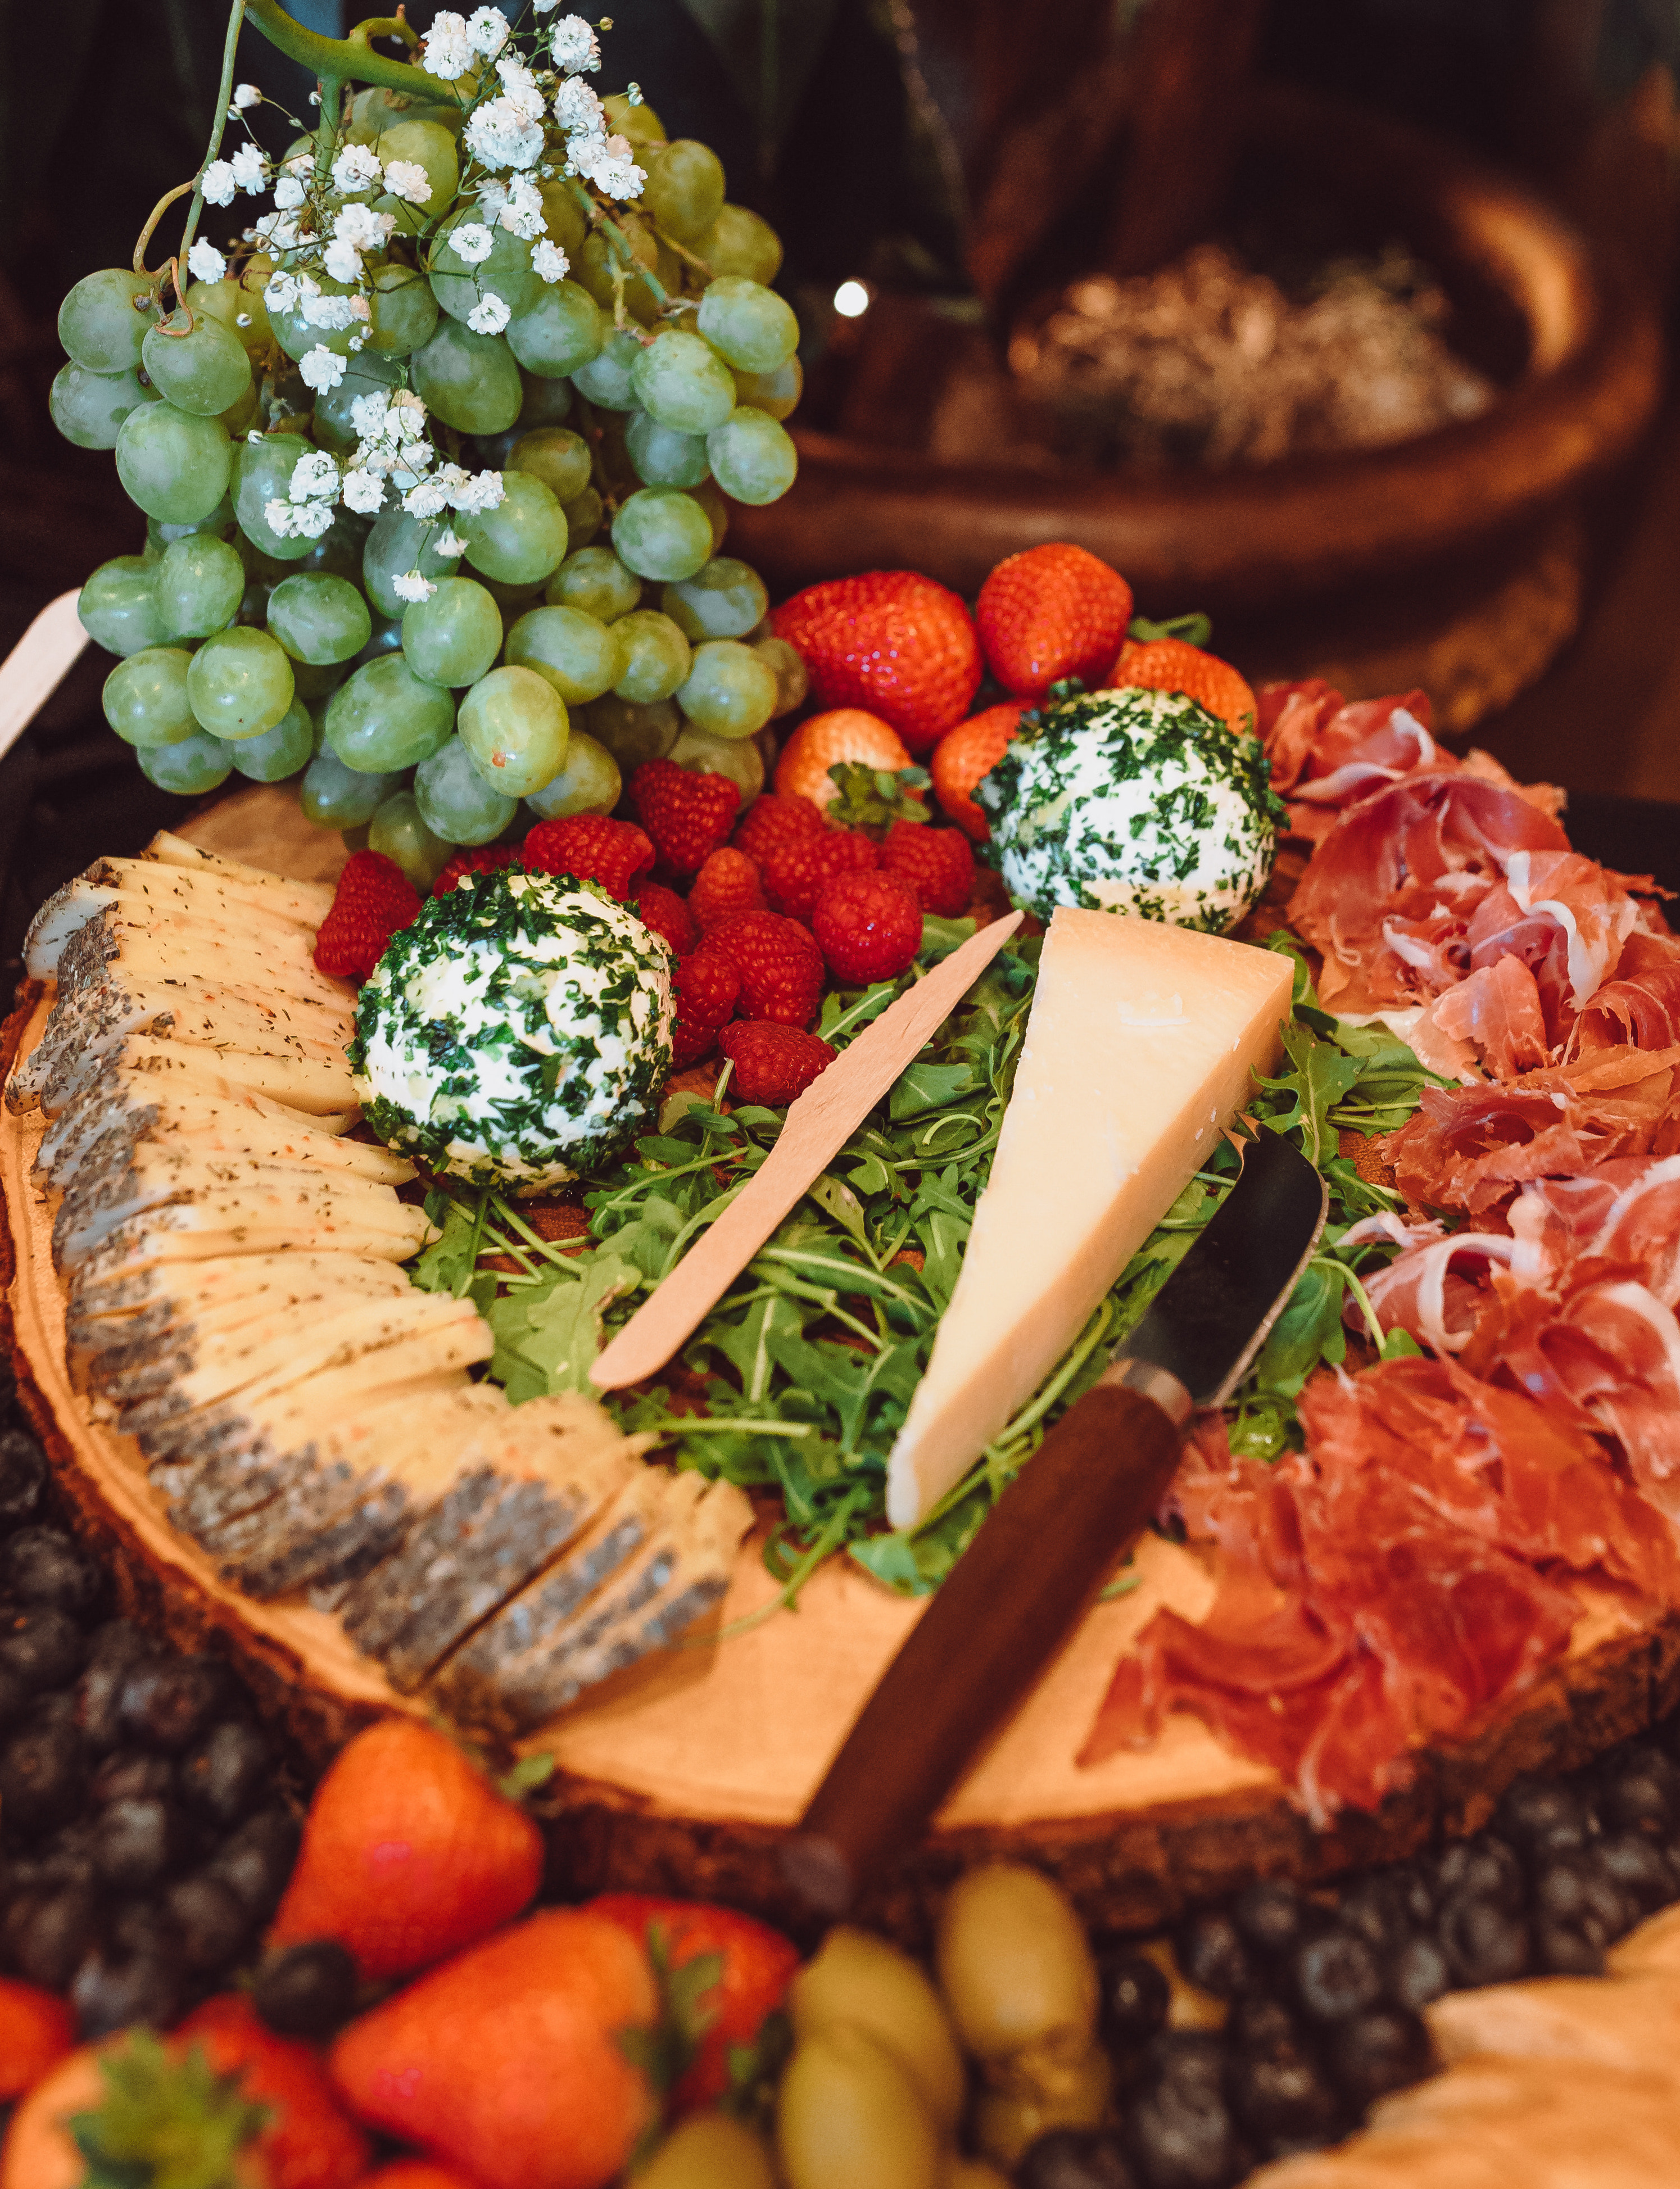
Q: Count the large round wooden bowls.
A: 1